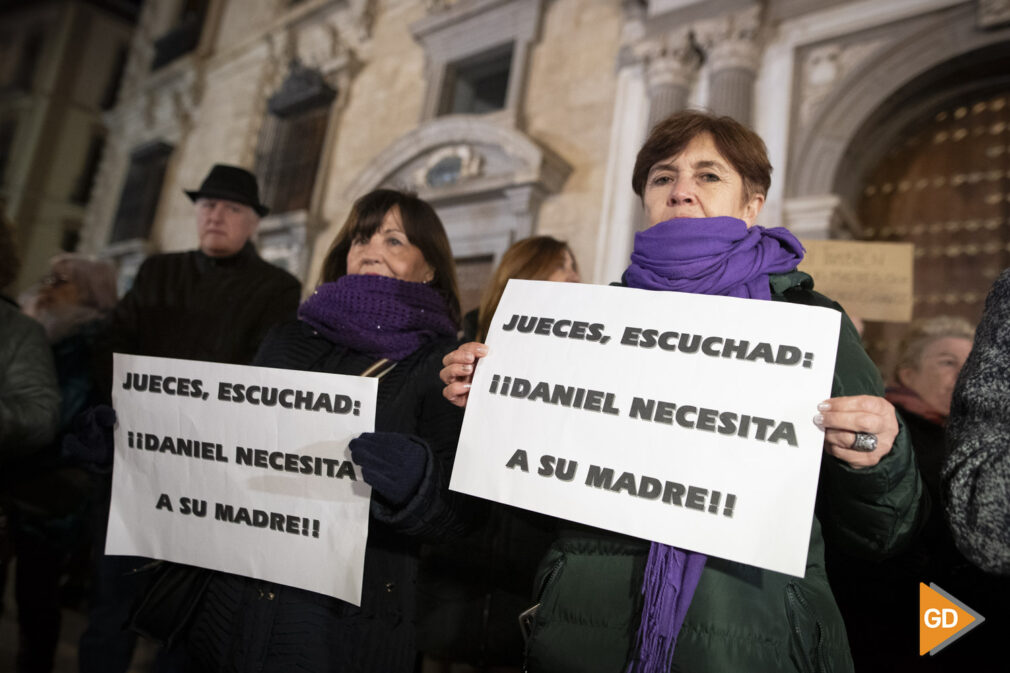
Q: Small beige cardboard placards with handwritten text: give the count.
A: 1